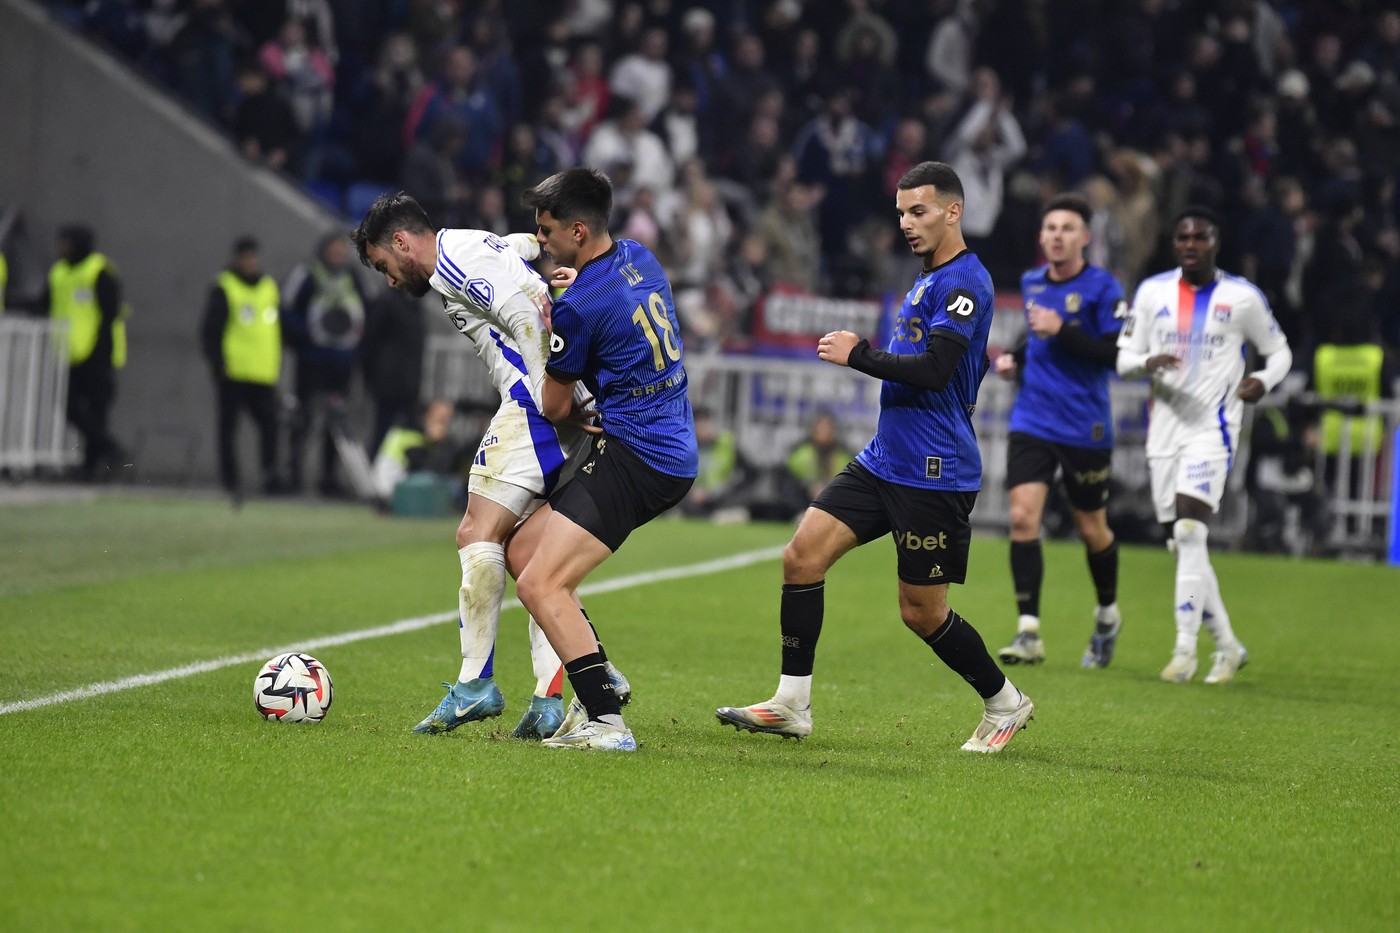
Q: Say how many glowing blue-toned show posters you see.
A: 0